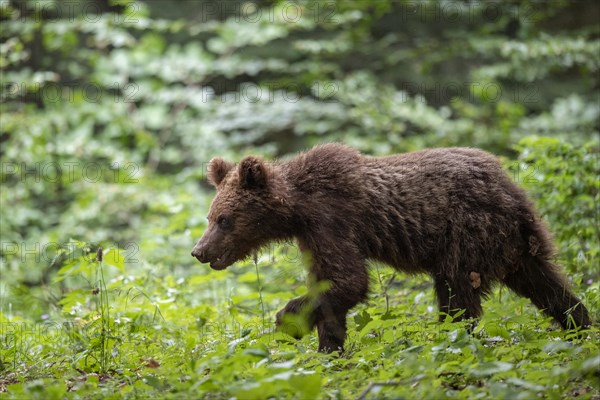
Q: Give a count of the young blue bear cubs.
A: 0